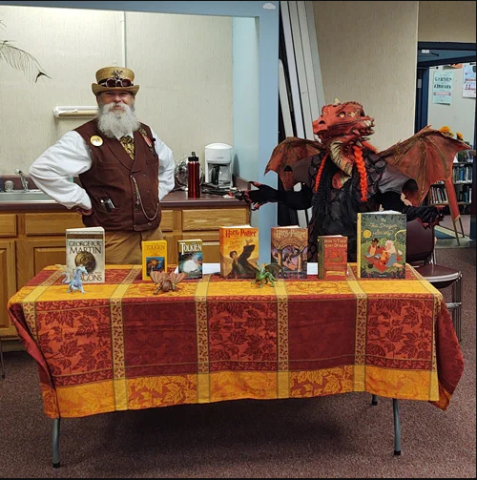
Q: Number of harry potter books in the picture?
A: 2